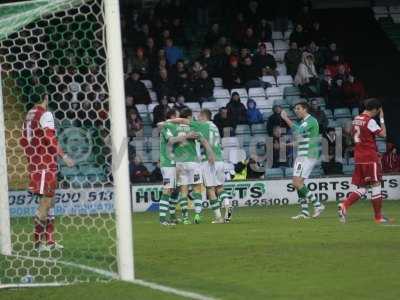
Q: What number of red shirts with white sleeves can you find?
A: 2